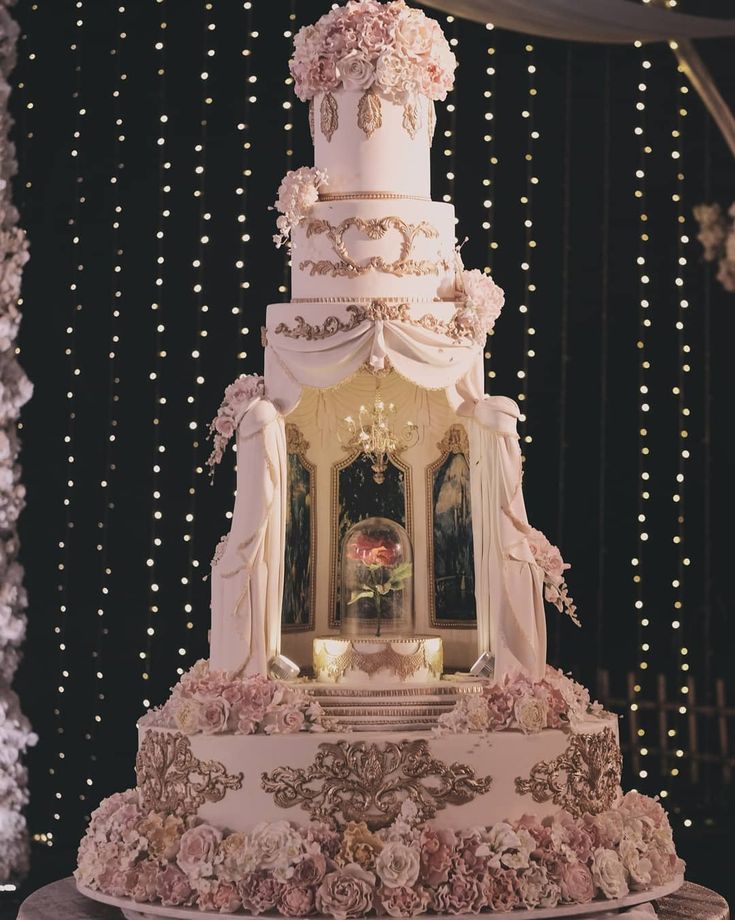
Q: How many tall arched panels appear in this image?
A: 3